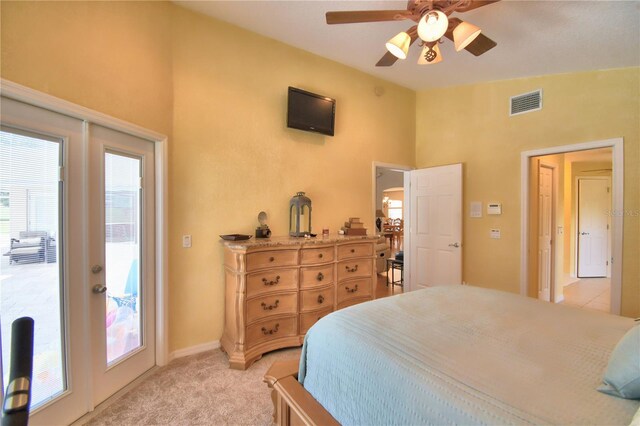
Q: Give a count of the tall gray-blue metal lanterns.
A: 1